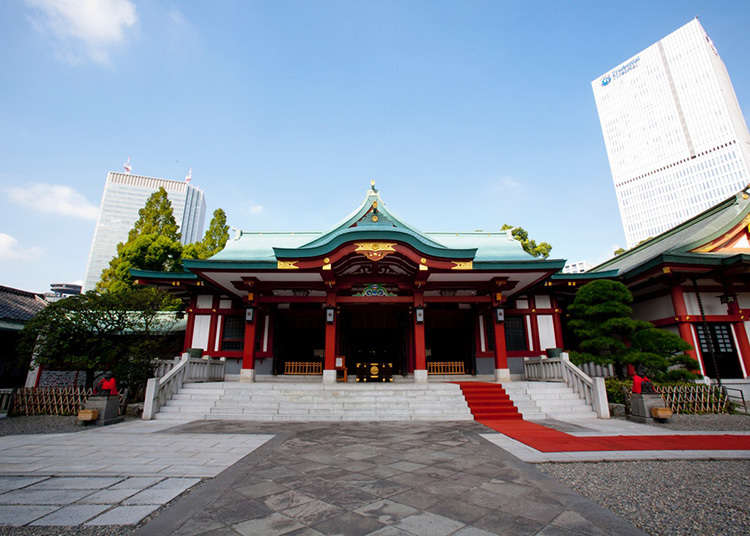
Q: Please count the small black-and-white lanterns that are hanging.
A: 4